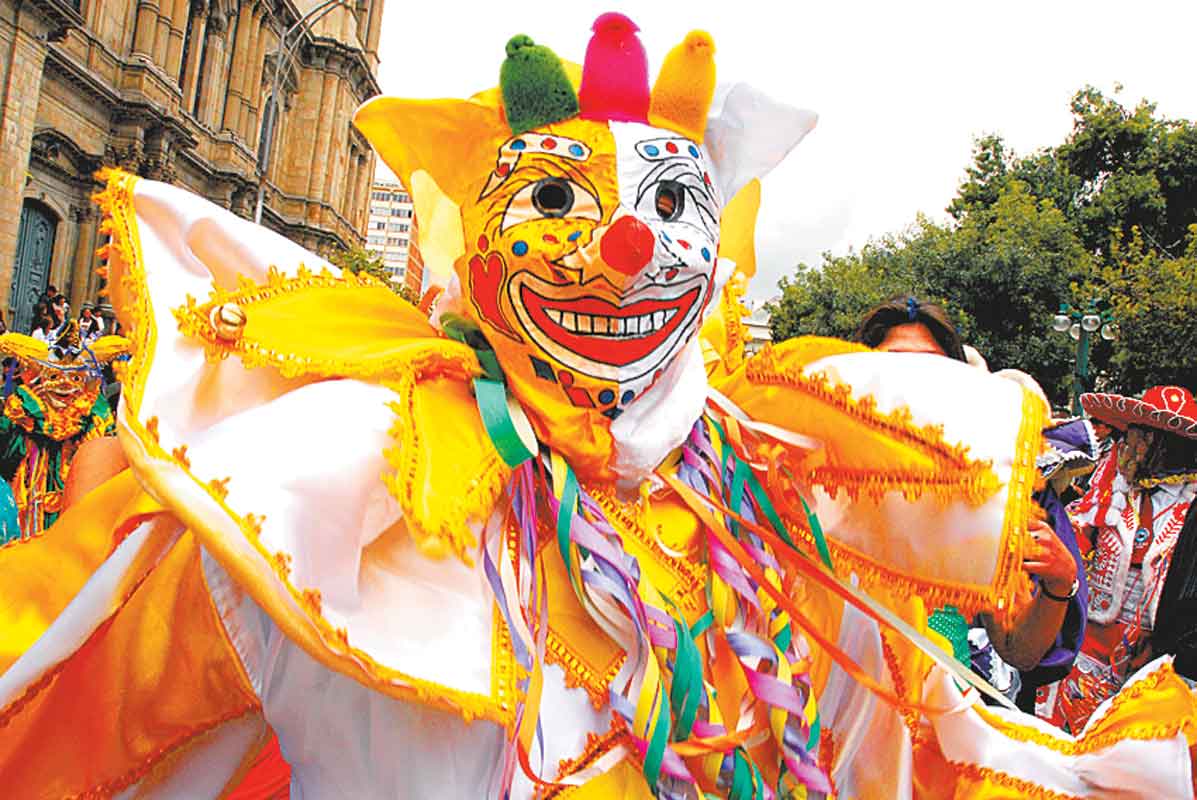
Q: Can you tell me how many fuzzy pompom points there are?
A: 3